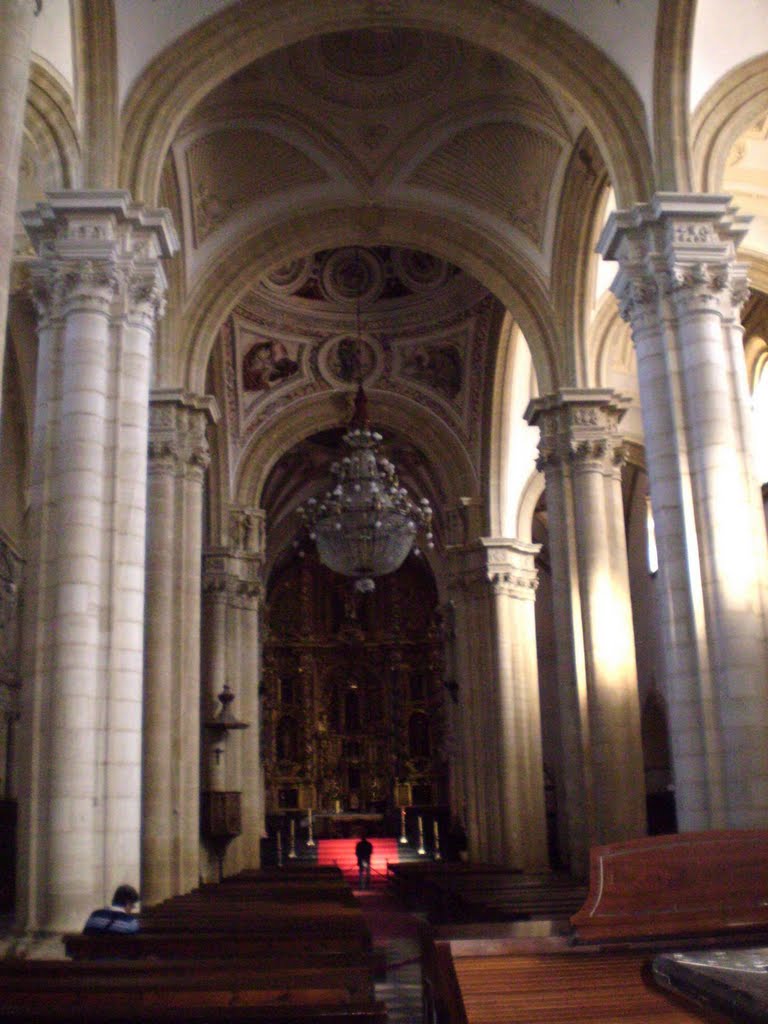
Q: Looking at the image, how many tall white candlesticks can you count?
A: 6